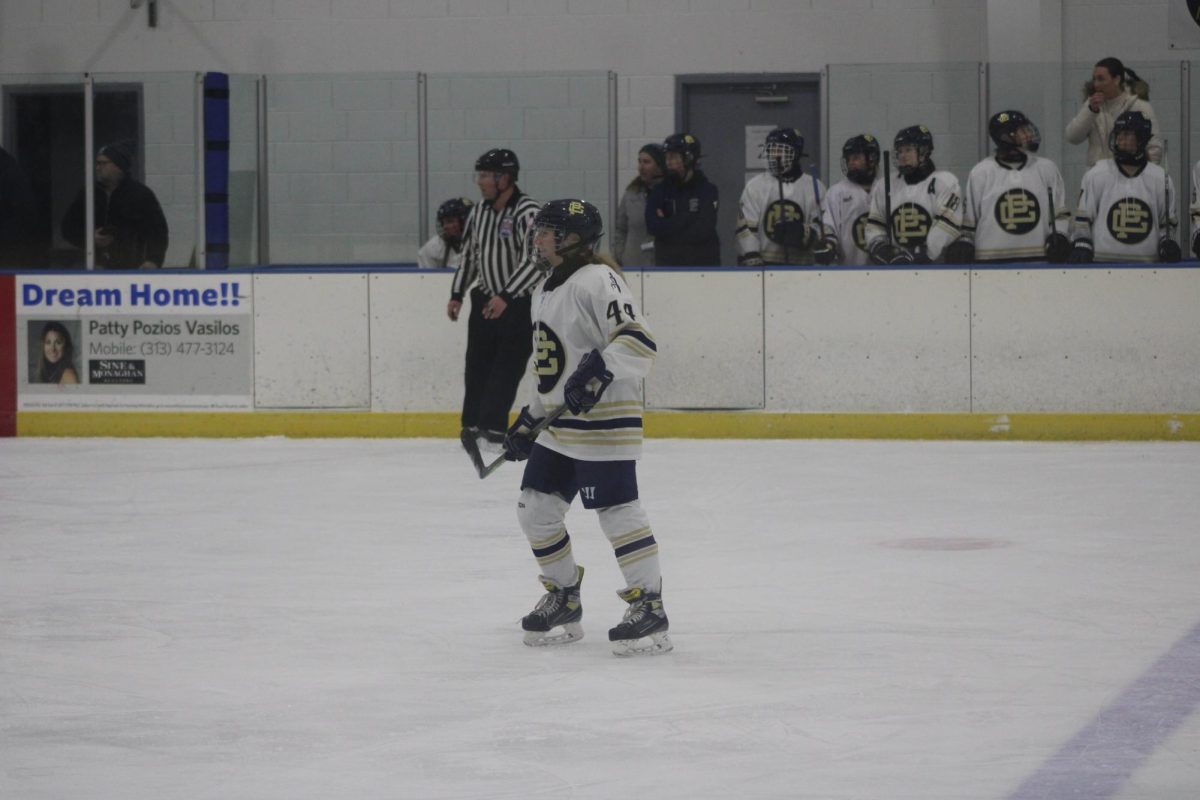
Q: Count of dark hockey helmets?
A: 9